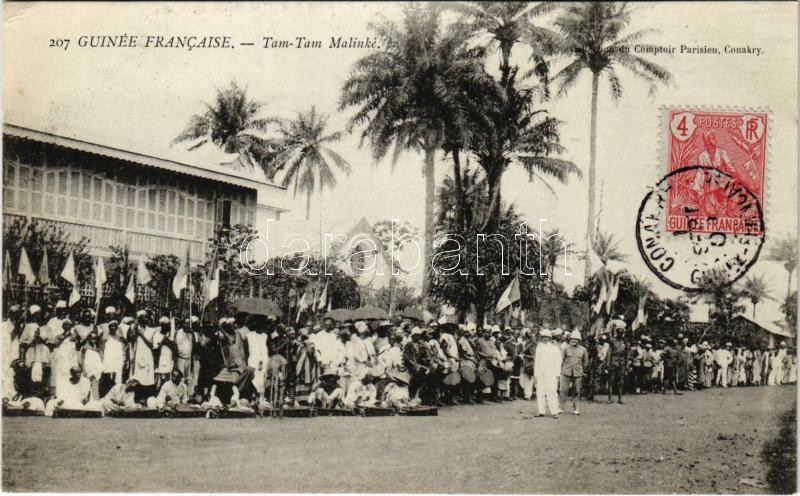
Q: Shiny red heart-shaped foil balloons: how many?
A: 0